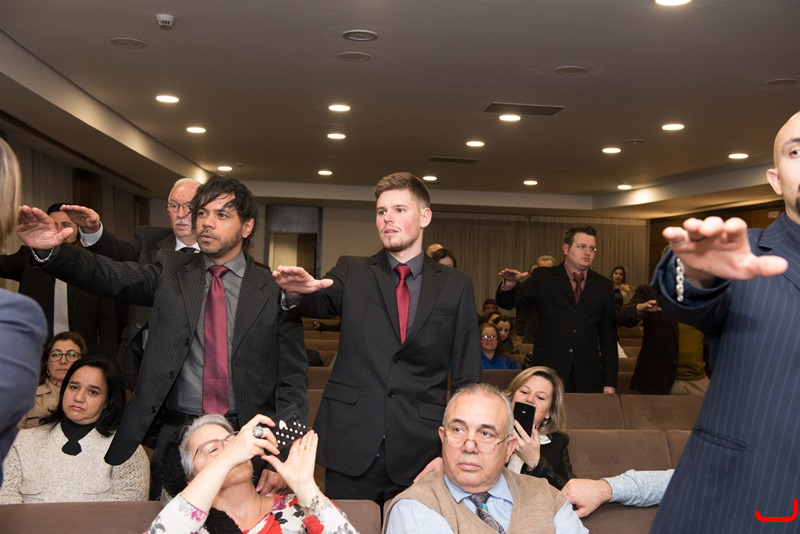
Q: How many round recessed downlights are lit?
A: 15